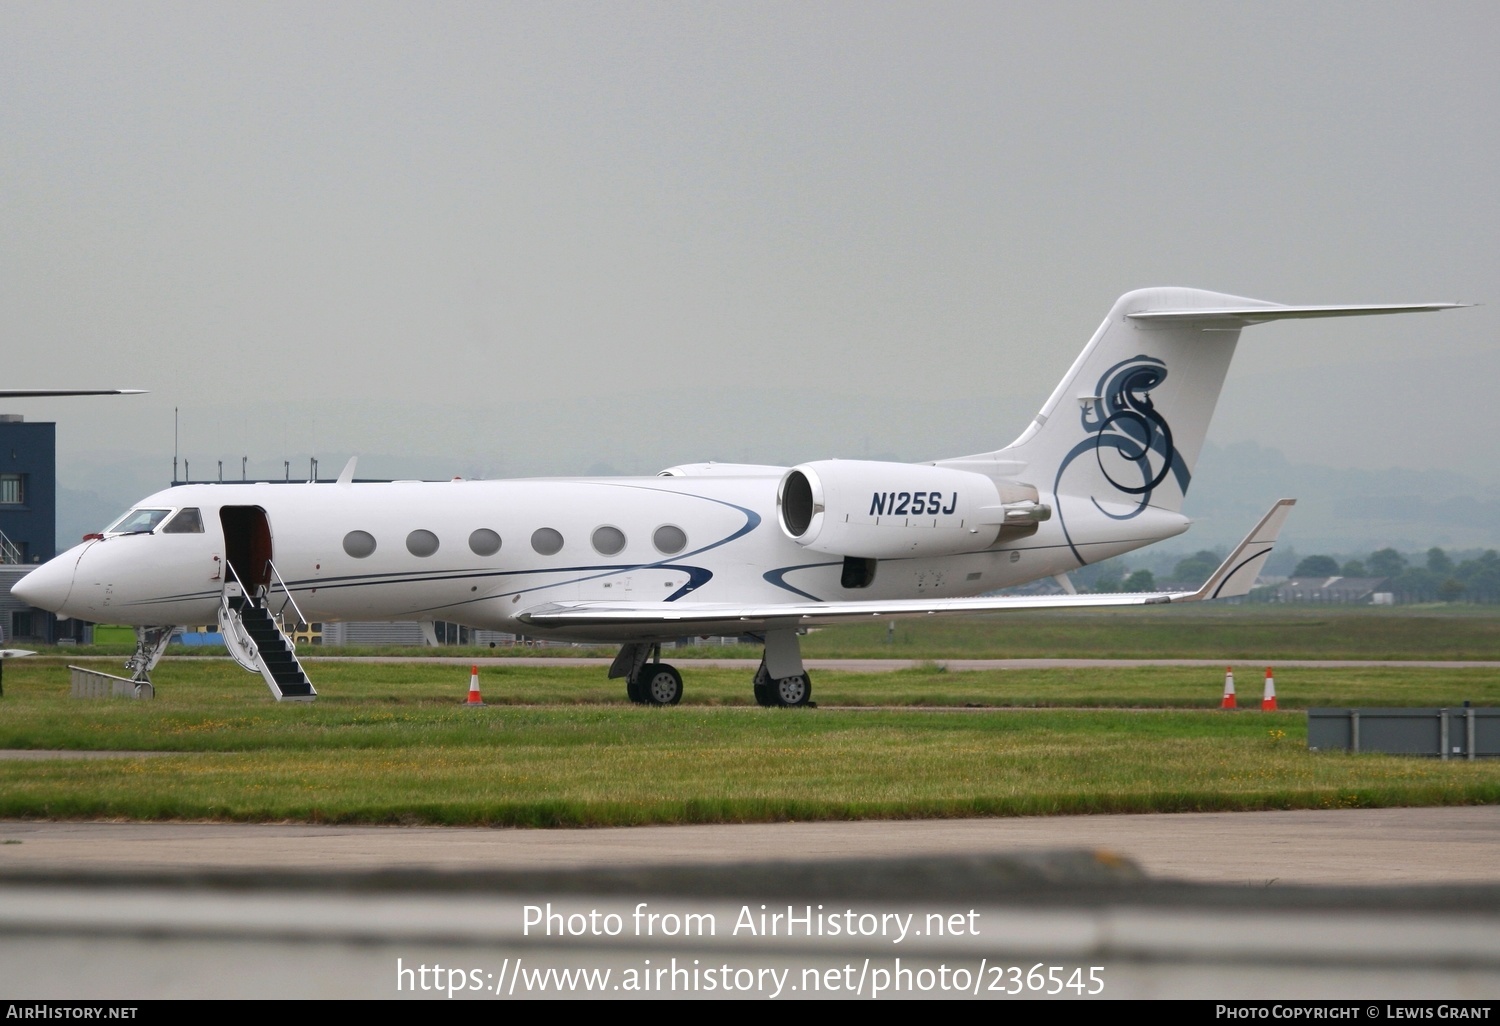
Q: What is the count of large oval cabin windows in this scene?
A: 6